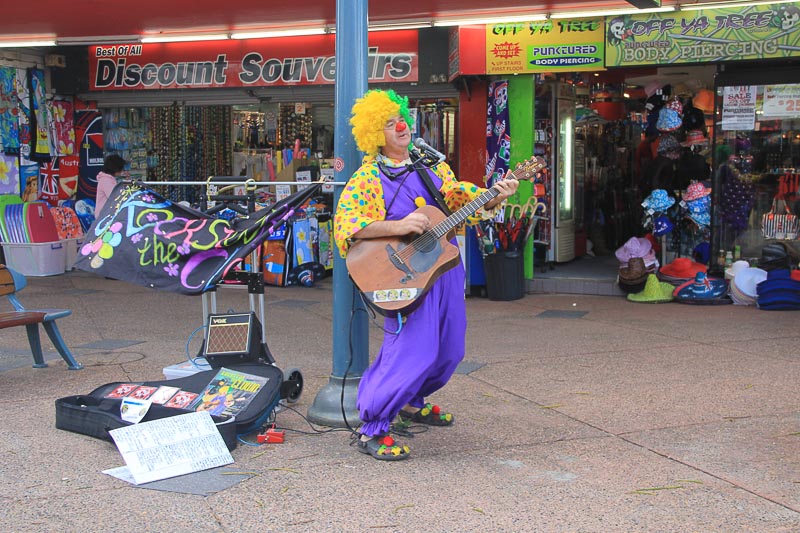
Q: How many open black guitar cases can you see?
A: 1